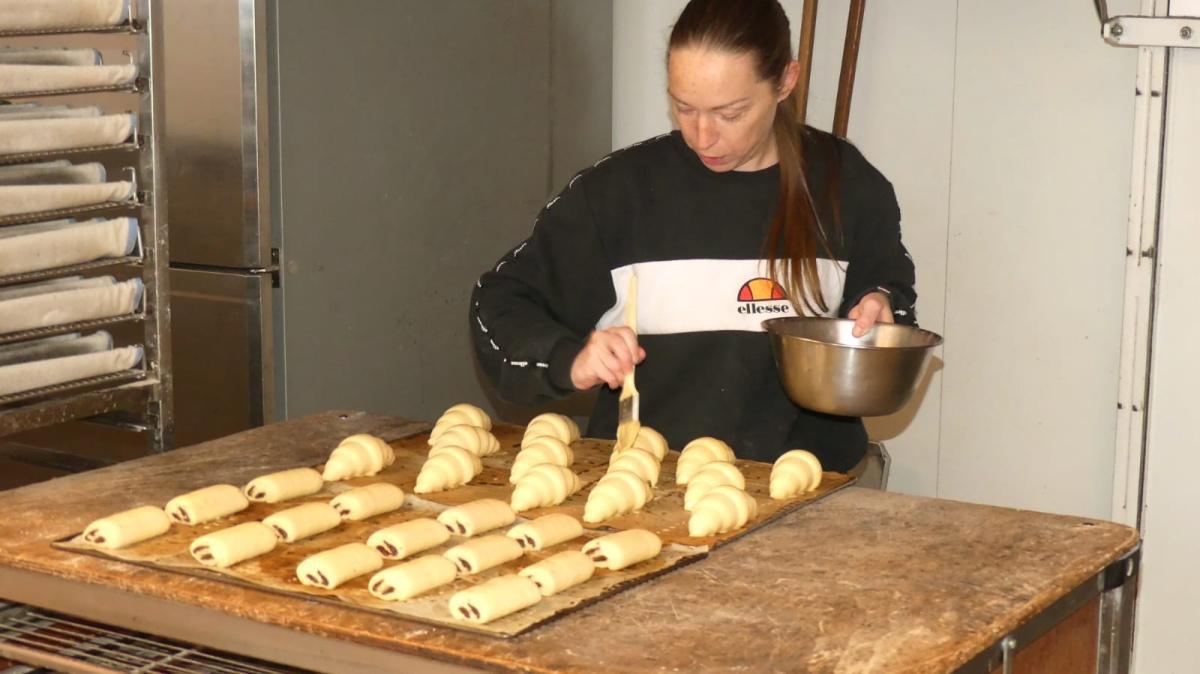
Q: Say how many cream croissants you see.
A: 14